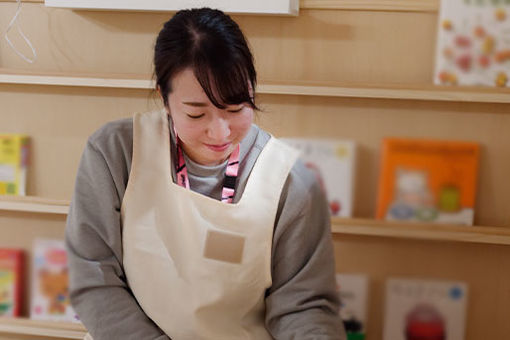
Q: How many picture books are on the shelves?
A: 8